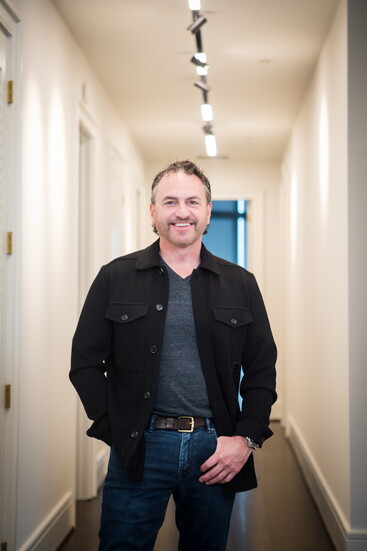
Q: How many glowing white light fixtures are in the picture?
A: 4